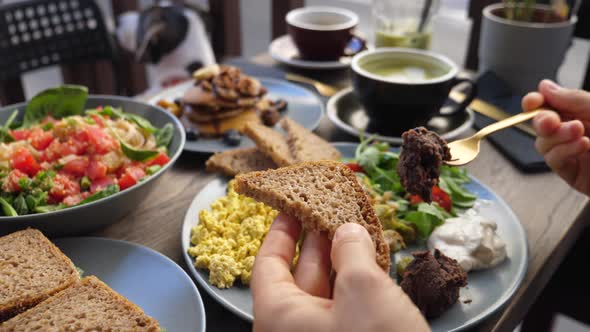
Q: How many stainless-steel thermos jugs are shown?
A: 0